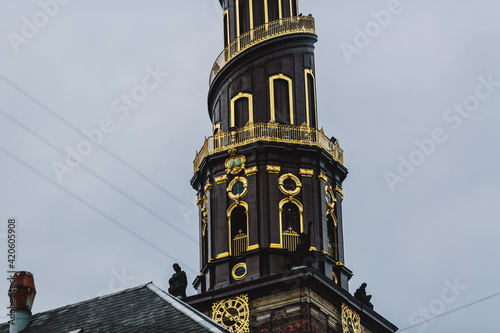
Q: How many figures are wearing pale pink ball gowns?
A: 0